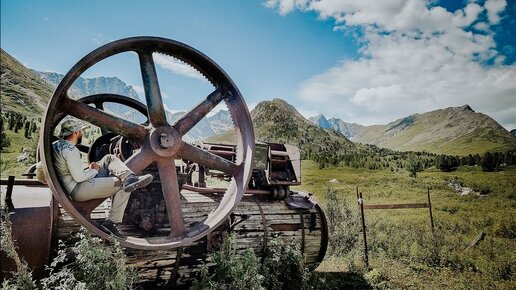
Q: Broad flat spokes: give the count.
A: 6